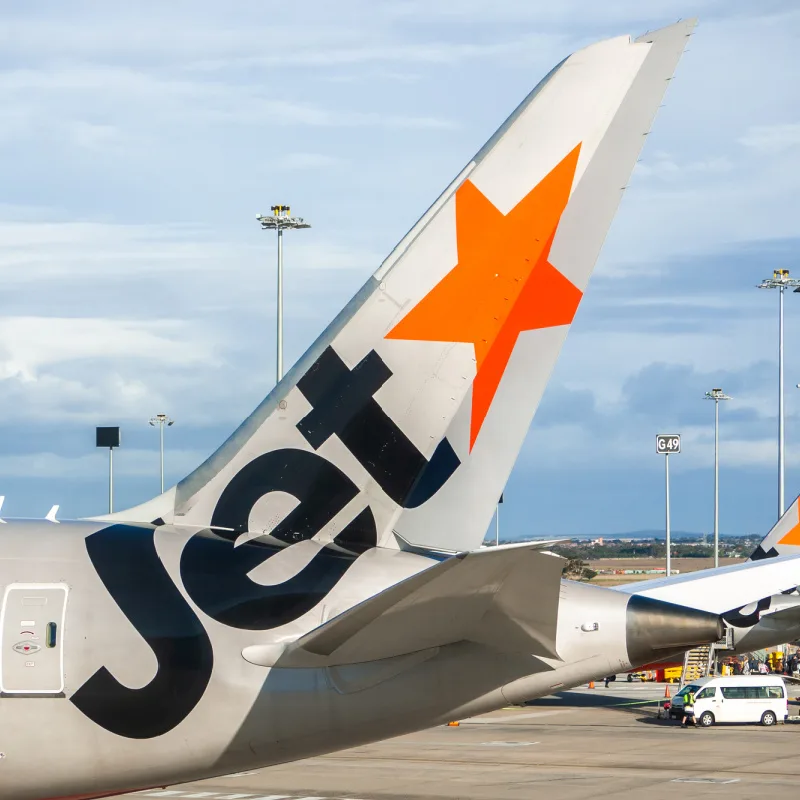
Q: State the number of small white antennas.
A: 2